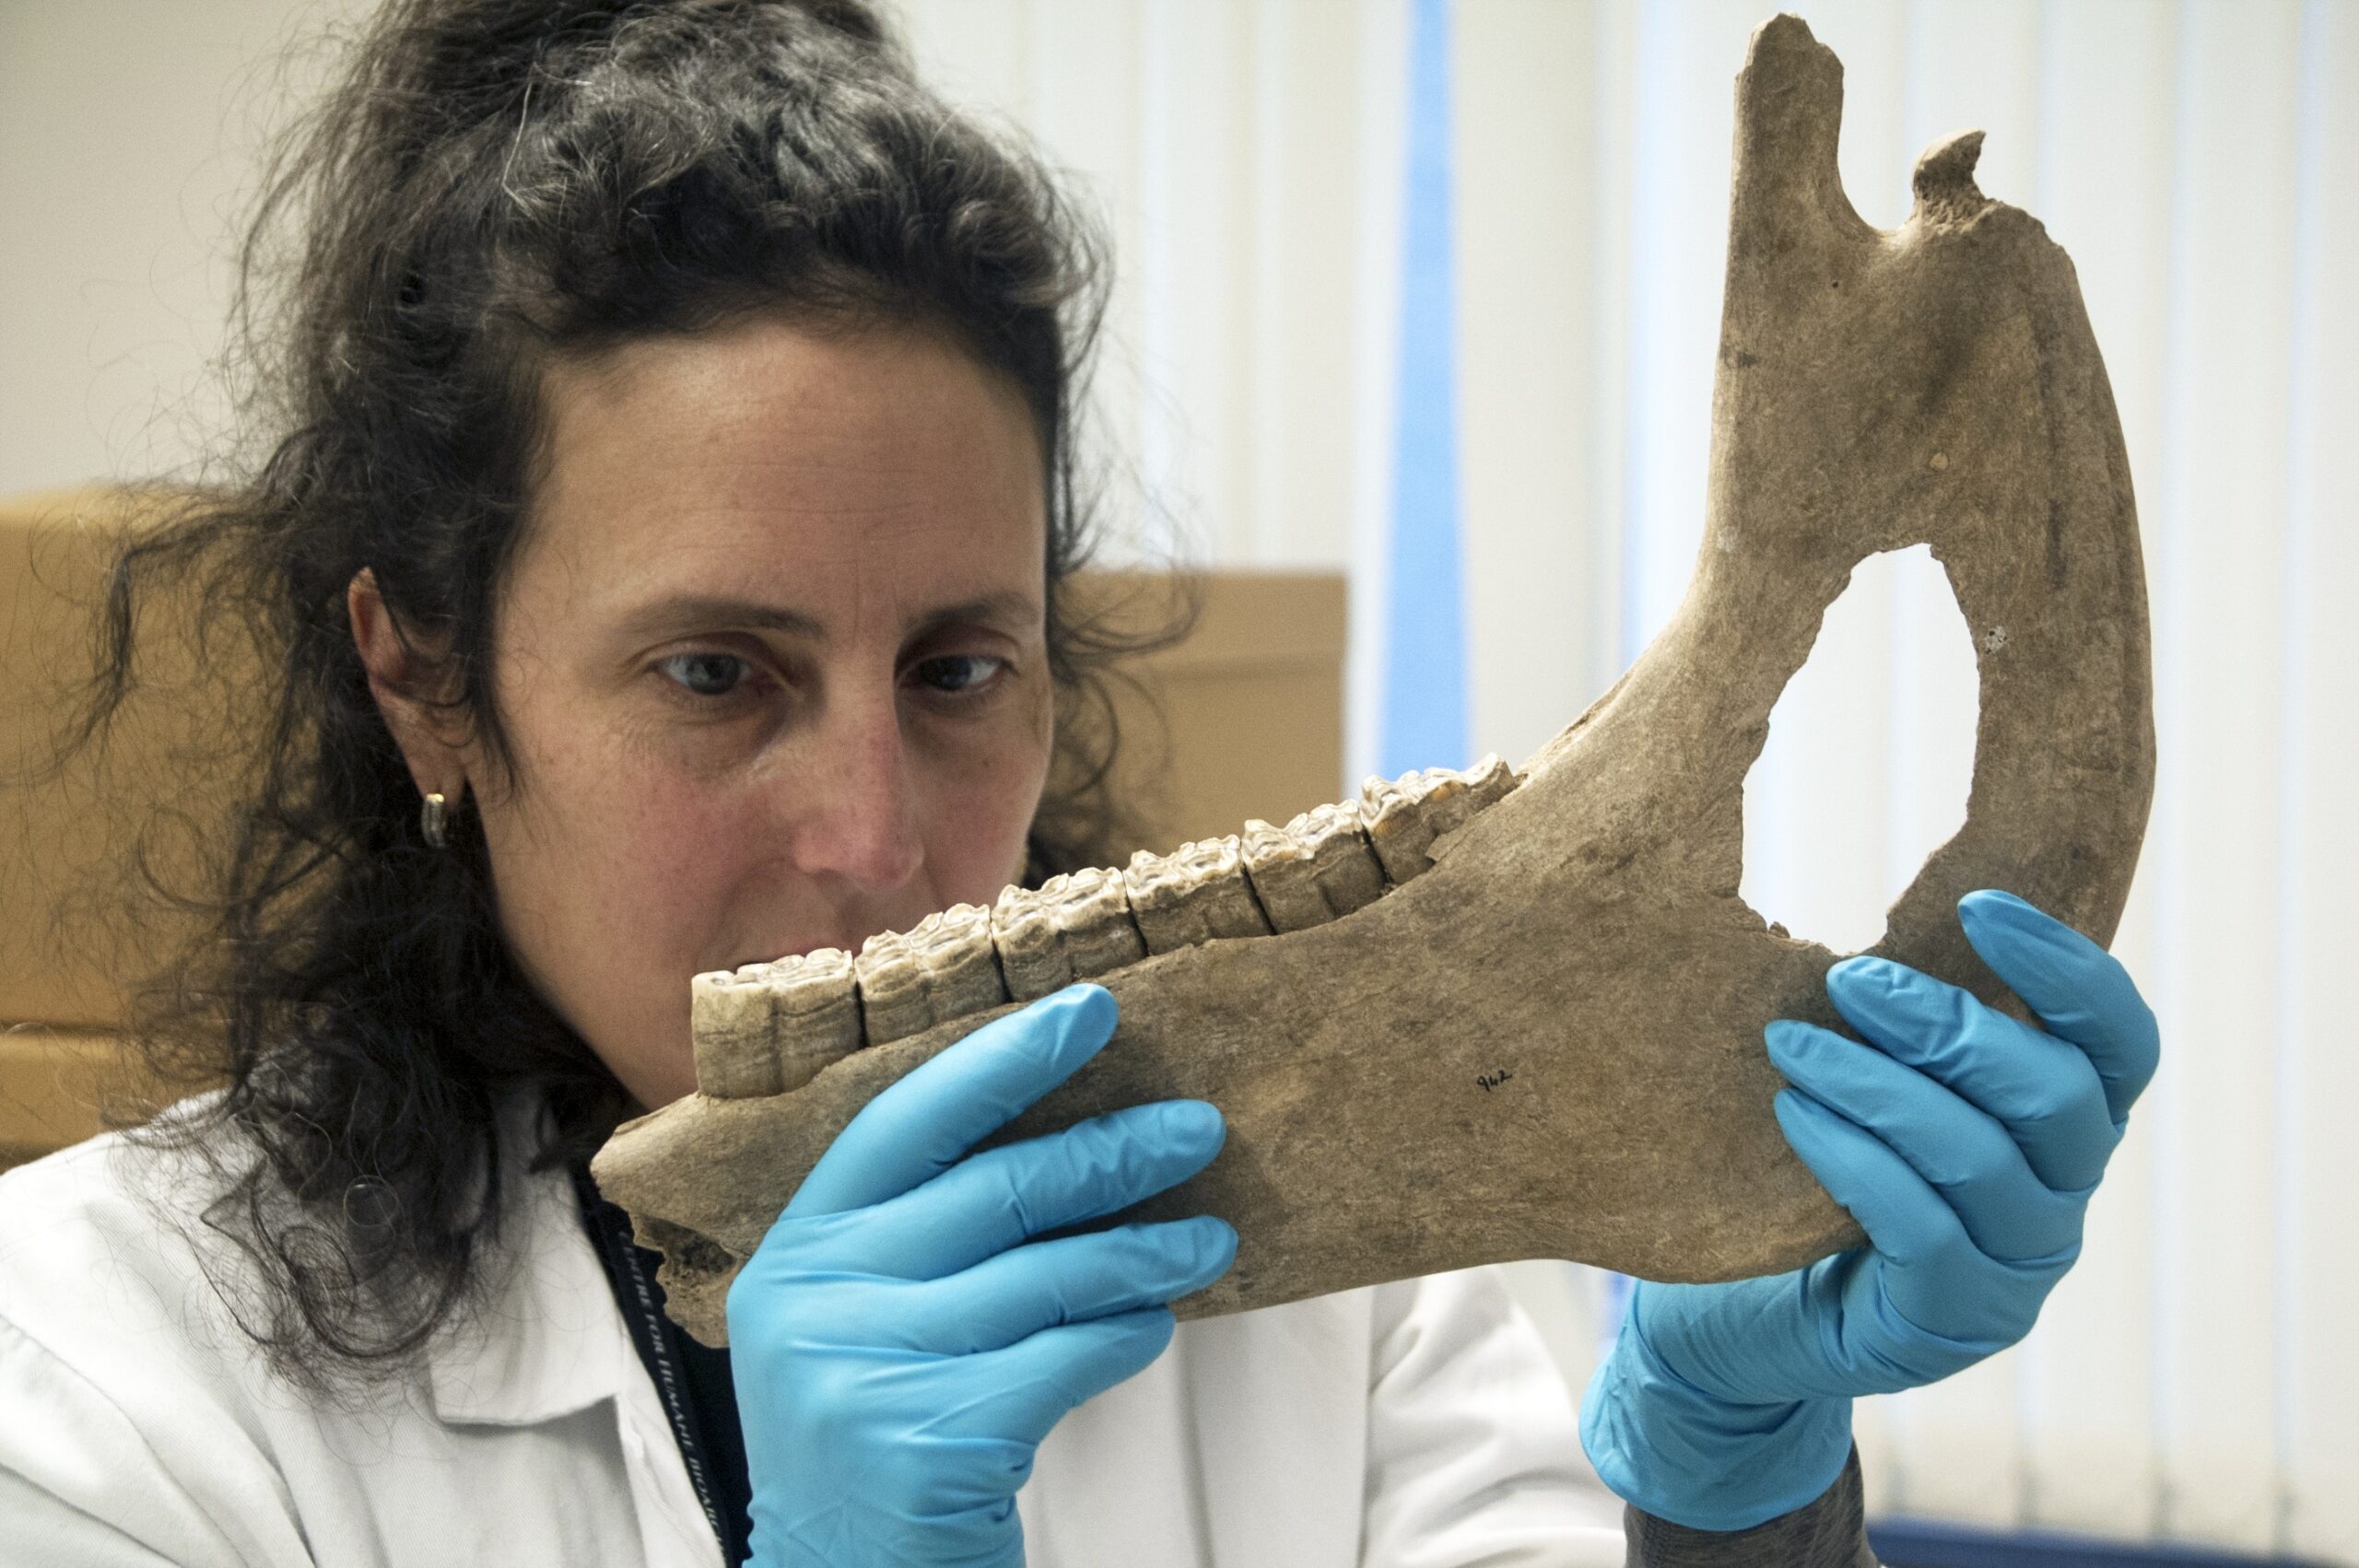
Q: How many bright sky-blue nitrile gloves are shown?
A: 2